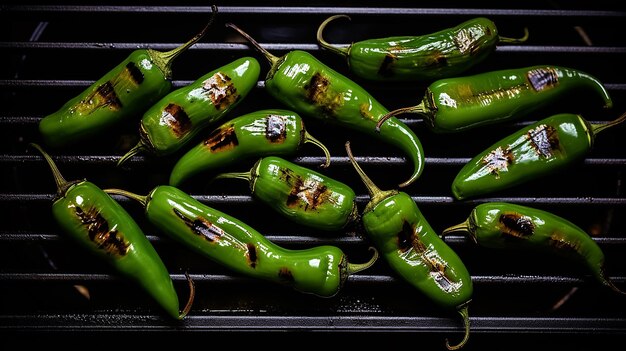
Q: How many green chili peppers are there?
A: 12